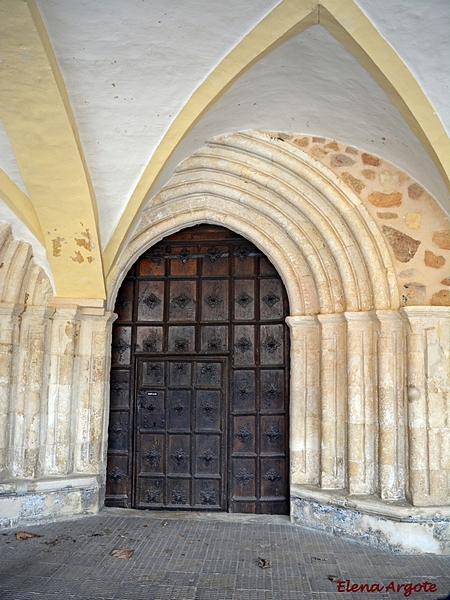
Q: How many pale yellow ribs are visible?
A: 4